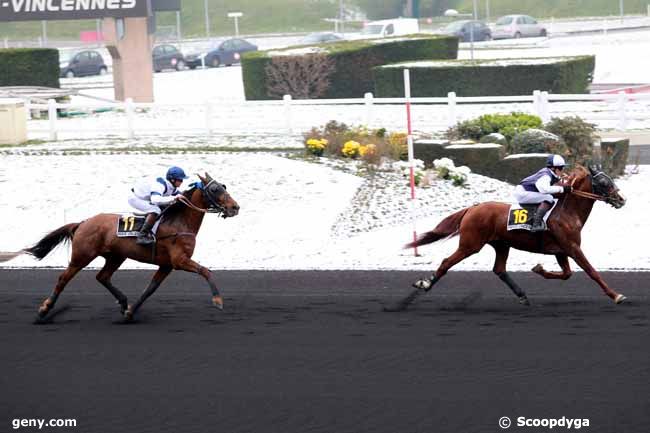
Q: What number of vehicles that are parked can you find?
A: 7